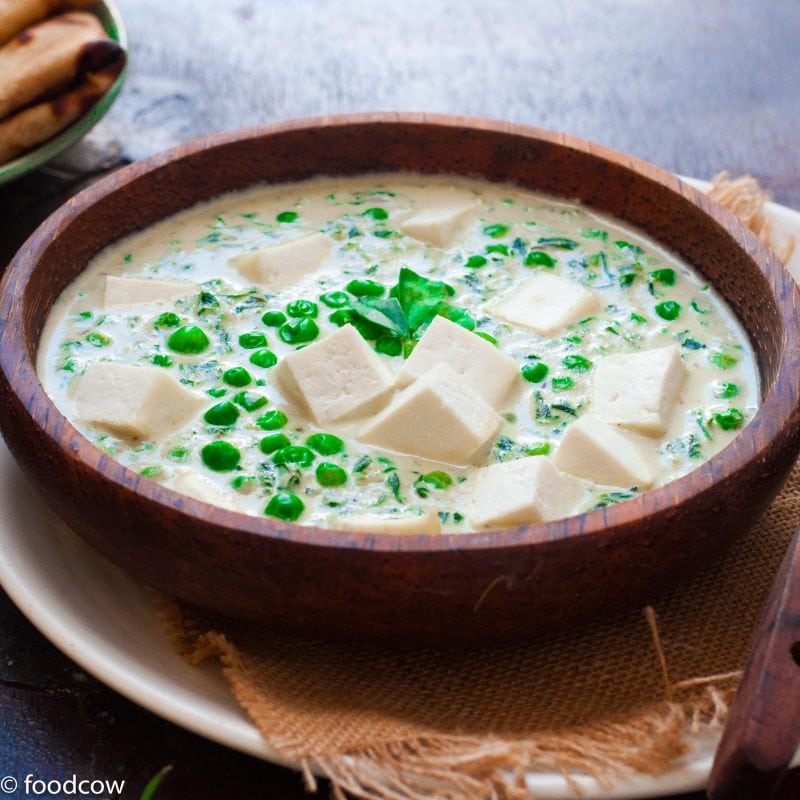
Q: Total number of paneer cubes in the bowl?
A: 13